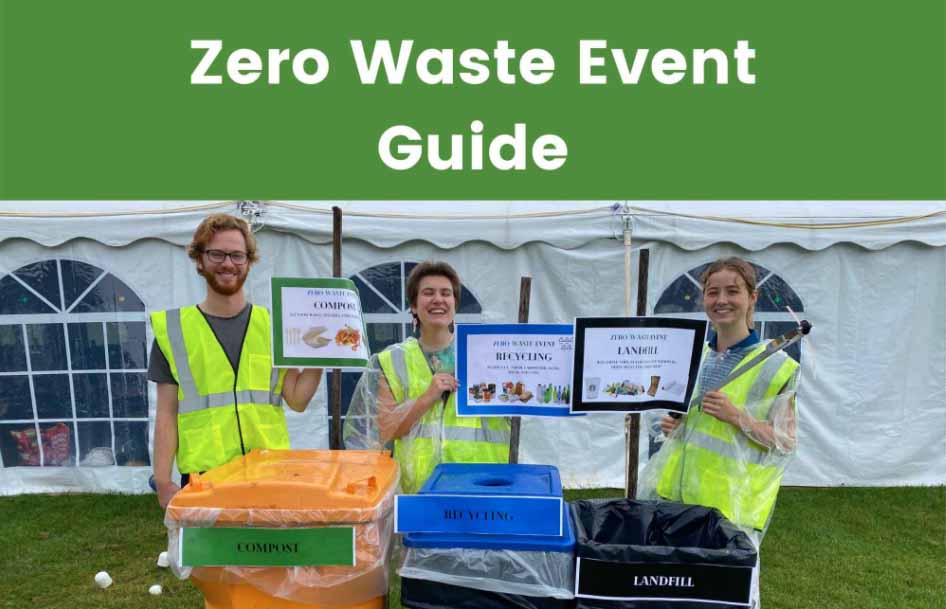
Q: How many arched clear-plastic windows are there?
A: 3